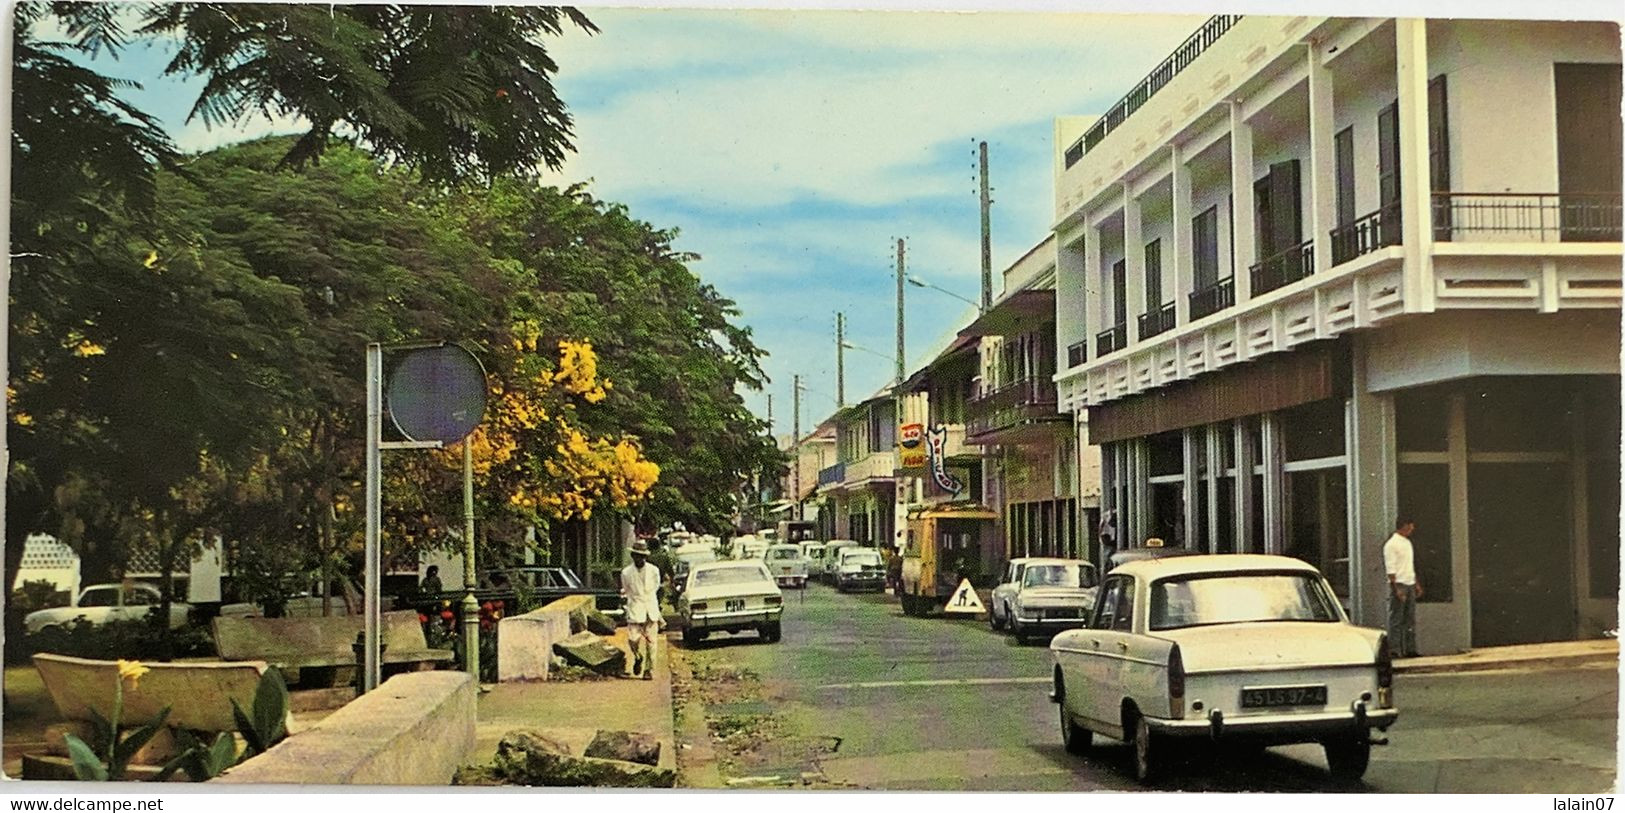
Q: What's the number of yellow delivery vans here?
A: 1